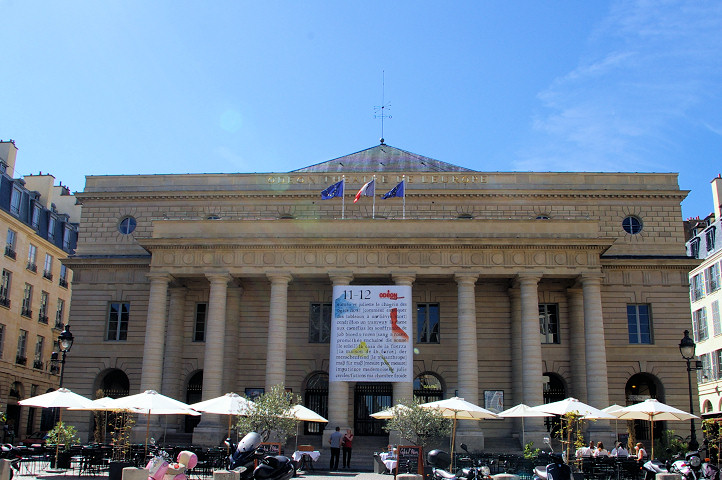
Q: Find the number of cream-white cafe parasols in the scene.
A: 11